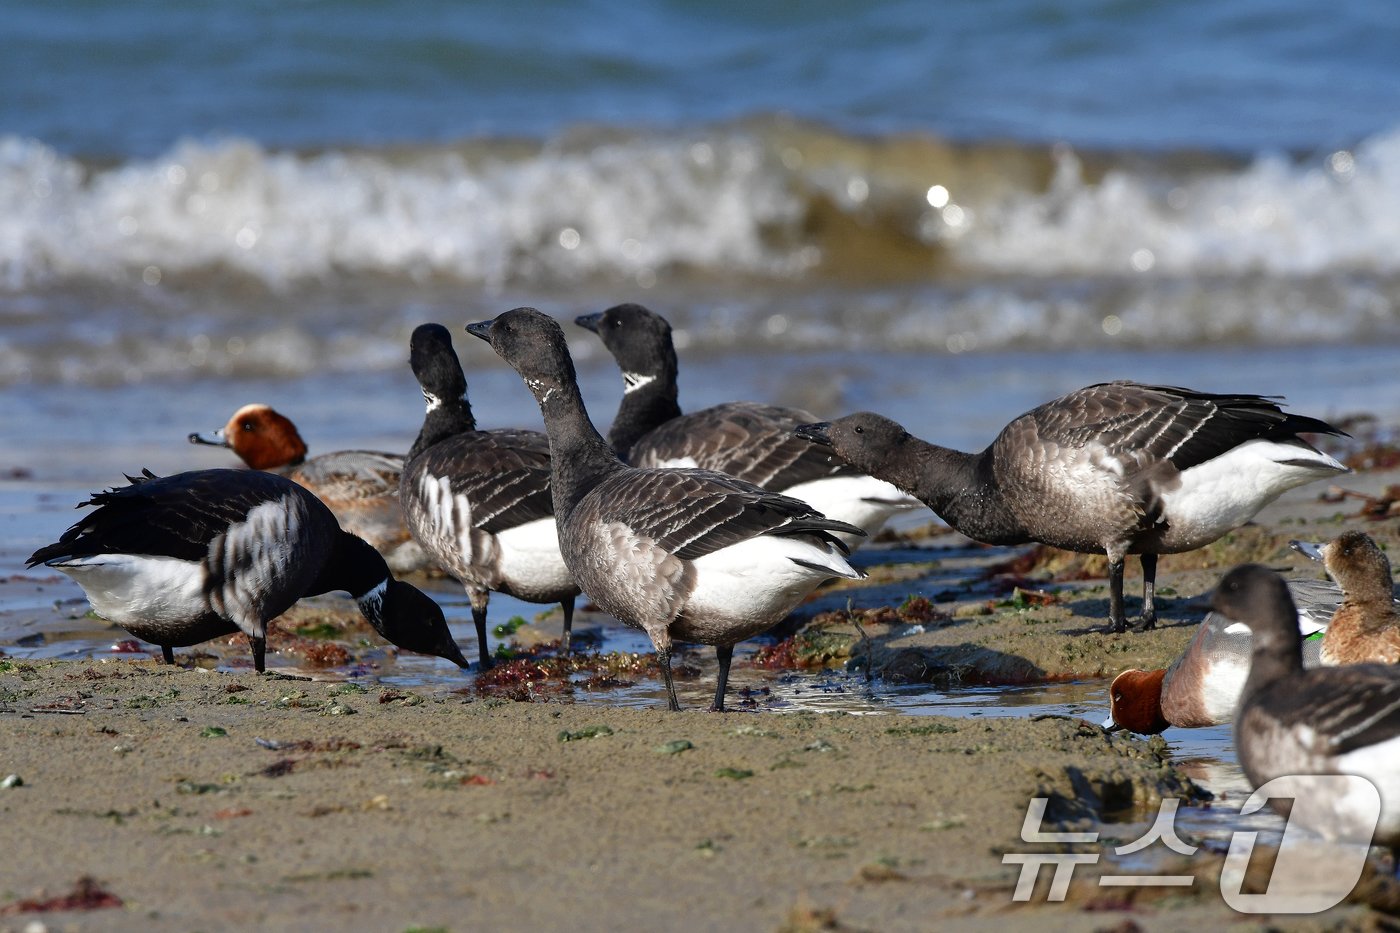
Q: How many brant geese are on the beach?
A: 6